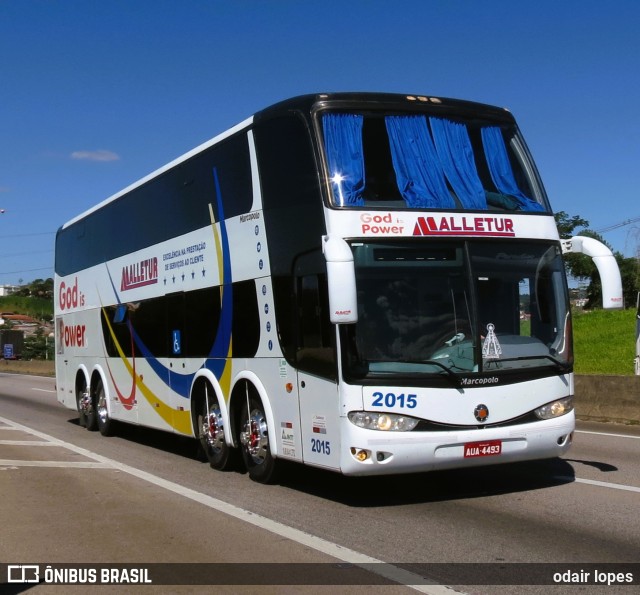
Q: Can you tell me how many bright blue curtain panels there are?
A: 4